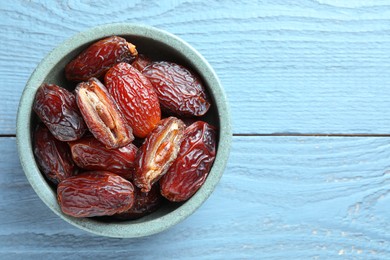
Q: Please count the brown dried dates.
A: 12